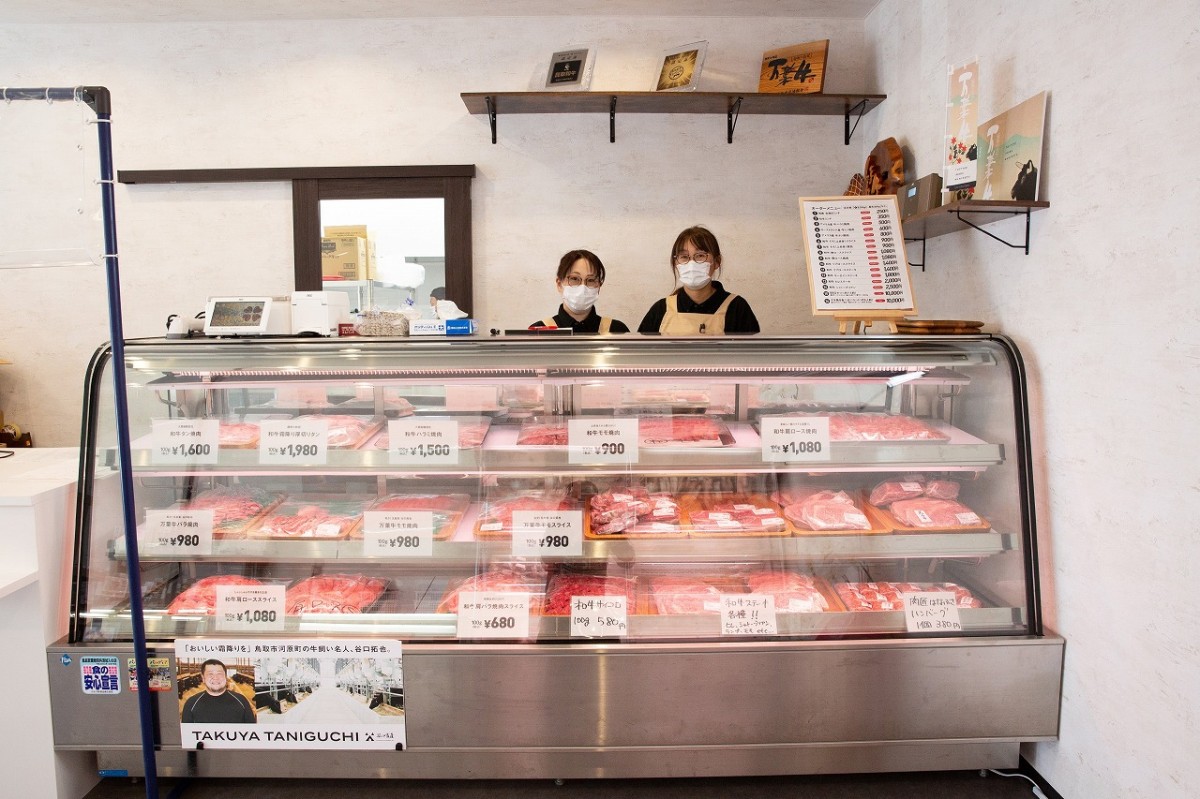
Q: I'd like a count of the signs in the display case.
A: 13